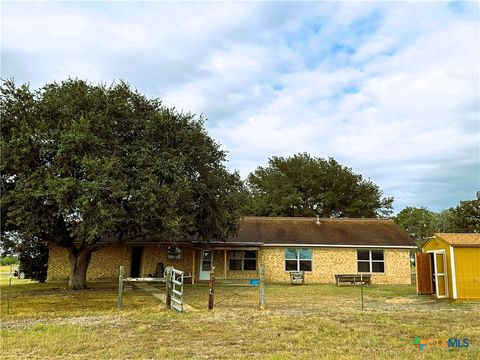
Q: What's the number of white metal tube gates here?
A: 1